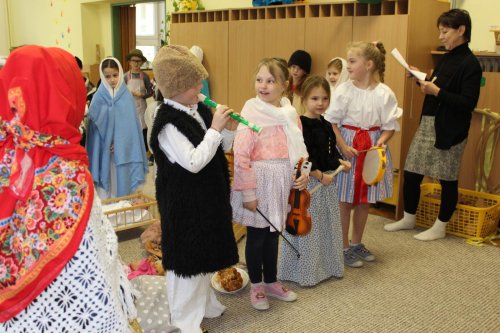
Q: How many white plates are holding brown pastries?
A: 1